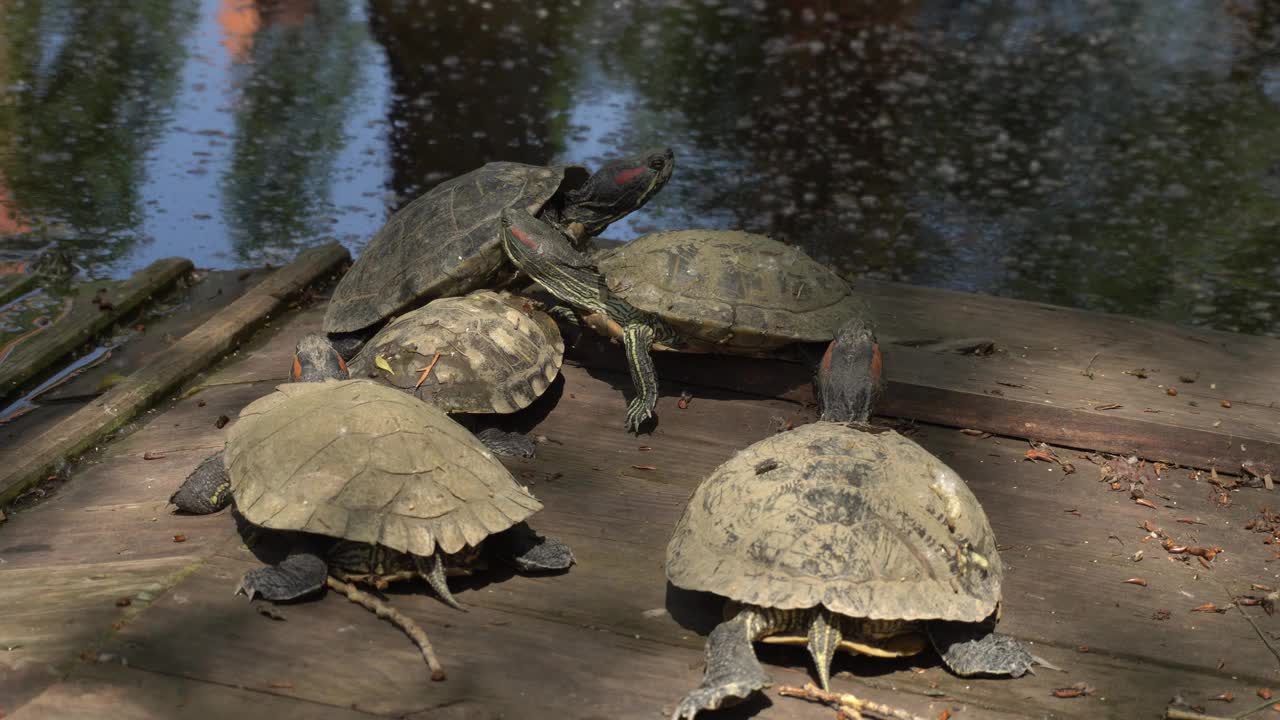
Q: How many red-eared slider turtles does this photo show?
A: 5